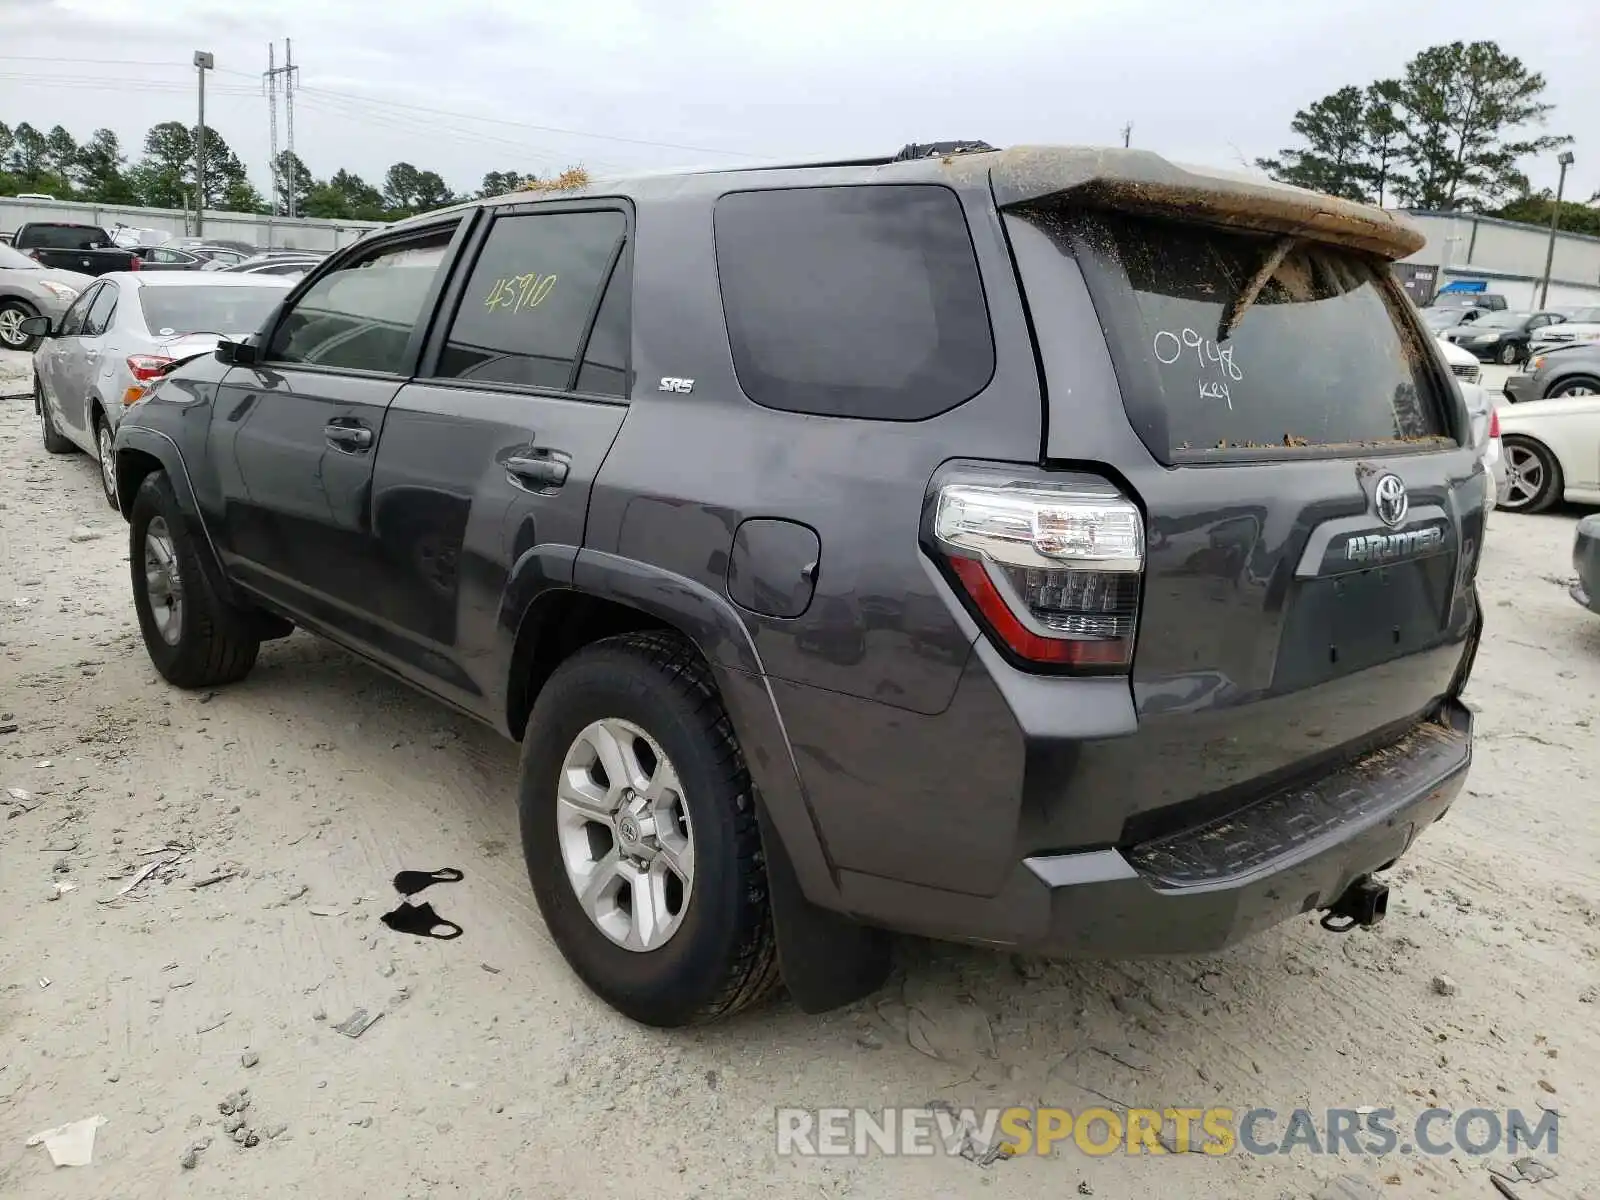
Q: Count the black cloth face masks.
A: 2